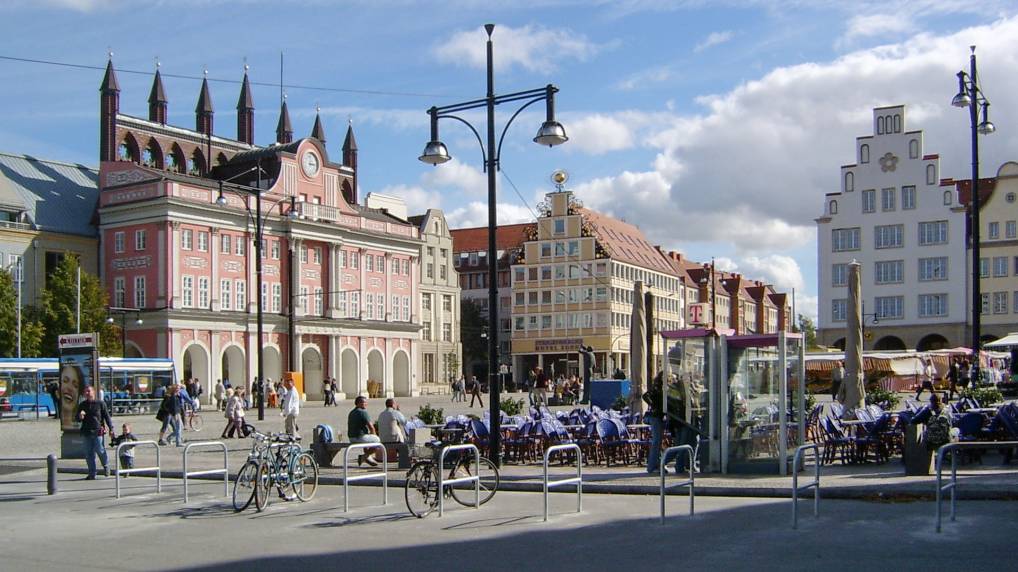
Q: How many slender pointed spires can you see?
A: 7